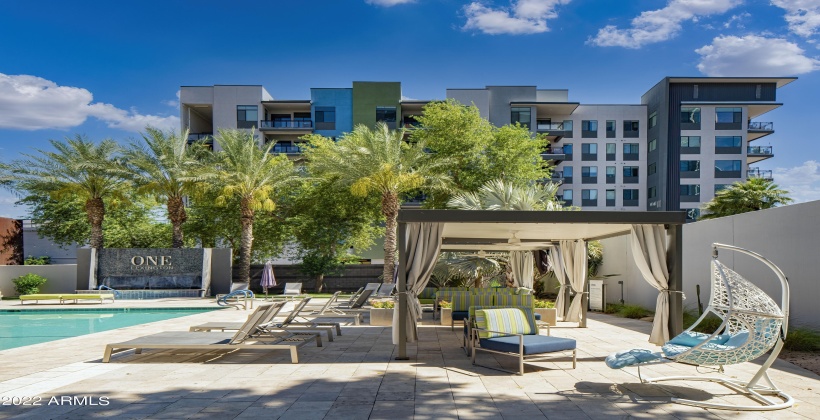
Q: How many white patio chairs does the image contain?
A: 1